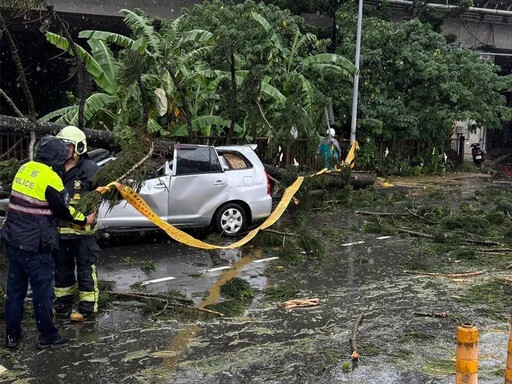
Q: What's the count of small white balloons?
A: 0